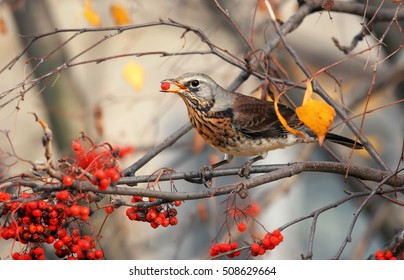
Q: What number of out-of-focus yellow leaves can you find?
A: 3